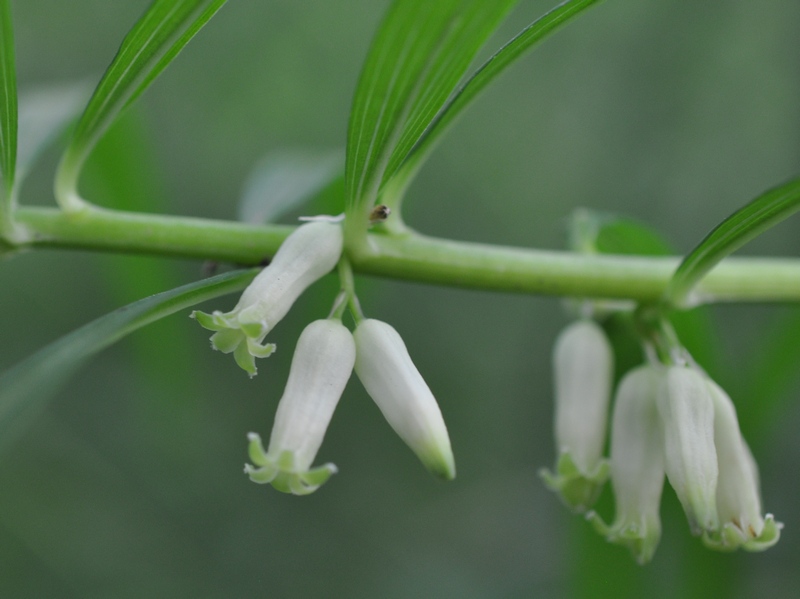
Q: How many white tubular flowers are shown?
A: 7